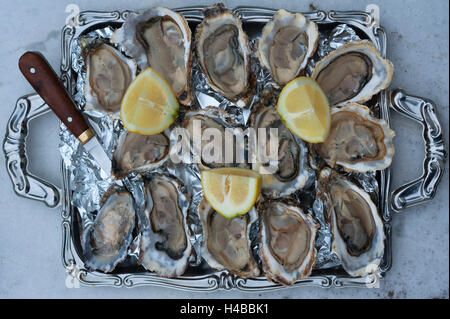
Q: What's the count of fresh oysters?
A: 14